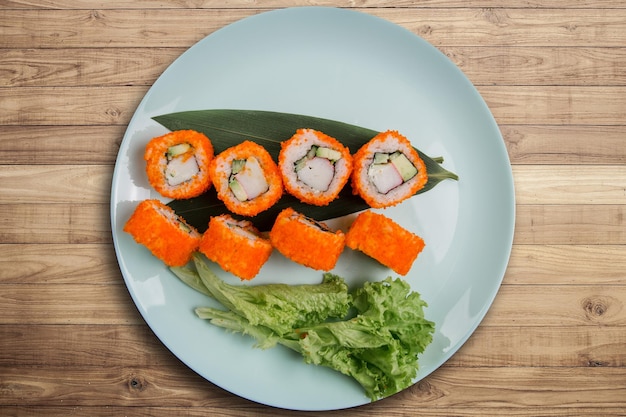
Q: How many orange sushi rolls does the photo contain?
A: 8